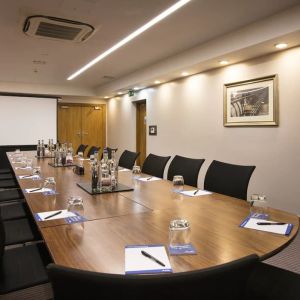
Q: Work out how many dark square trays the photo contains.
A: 3